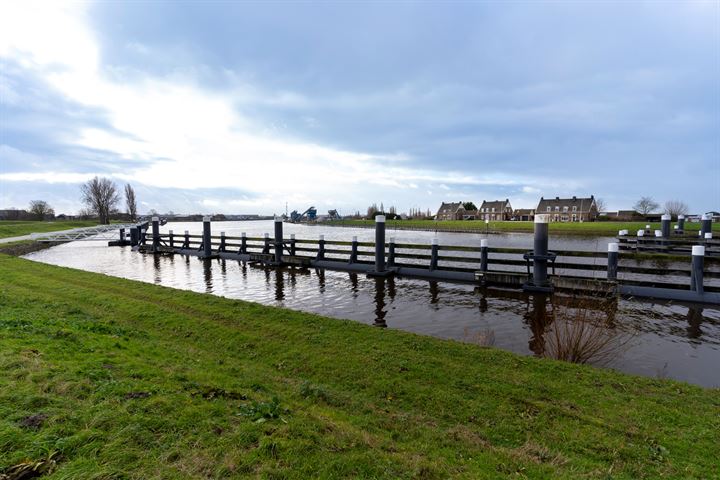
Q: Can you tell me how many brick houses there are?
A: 3